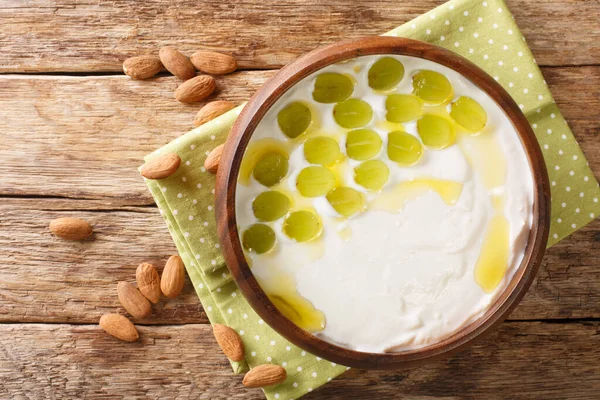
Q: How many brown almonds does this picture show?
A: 14